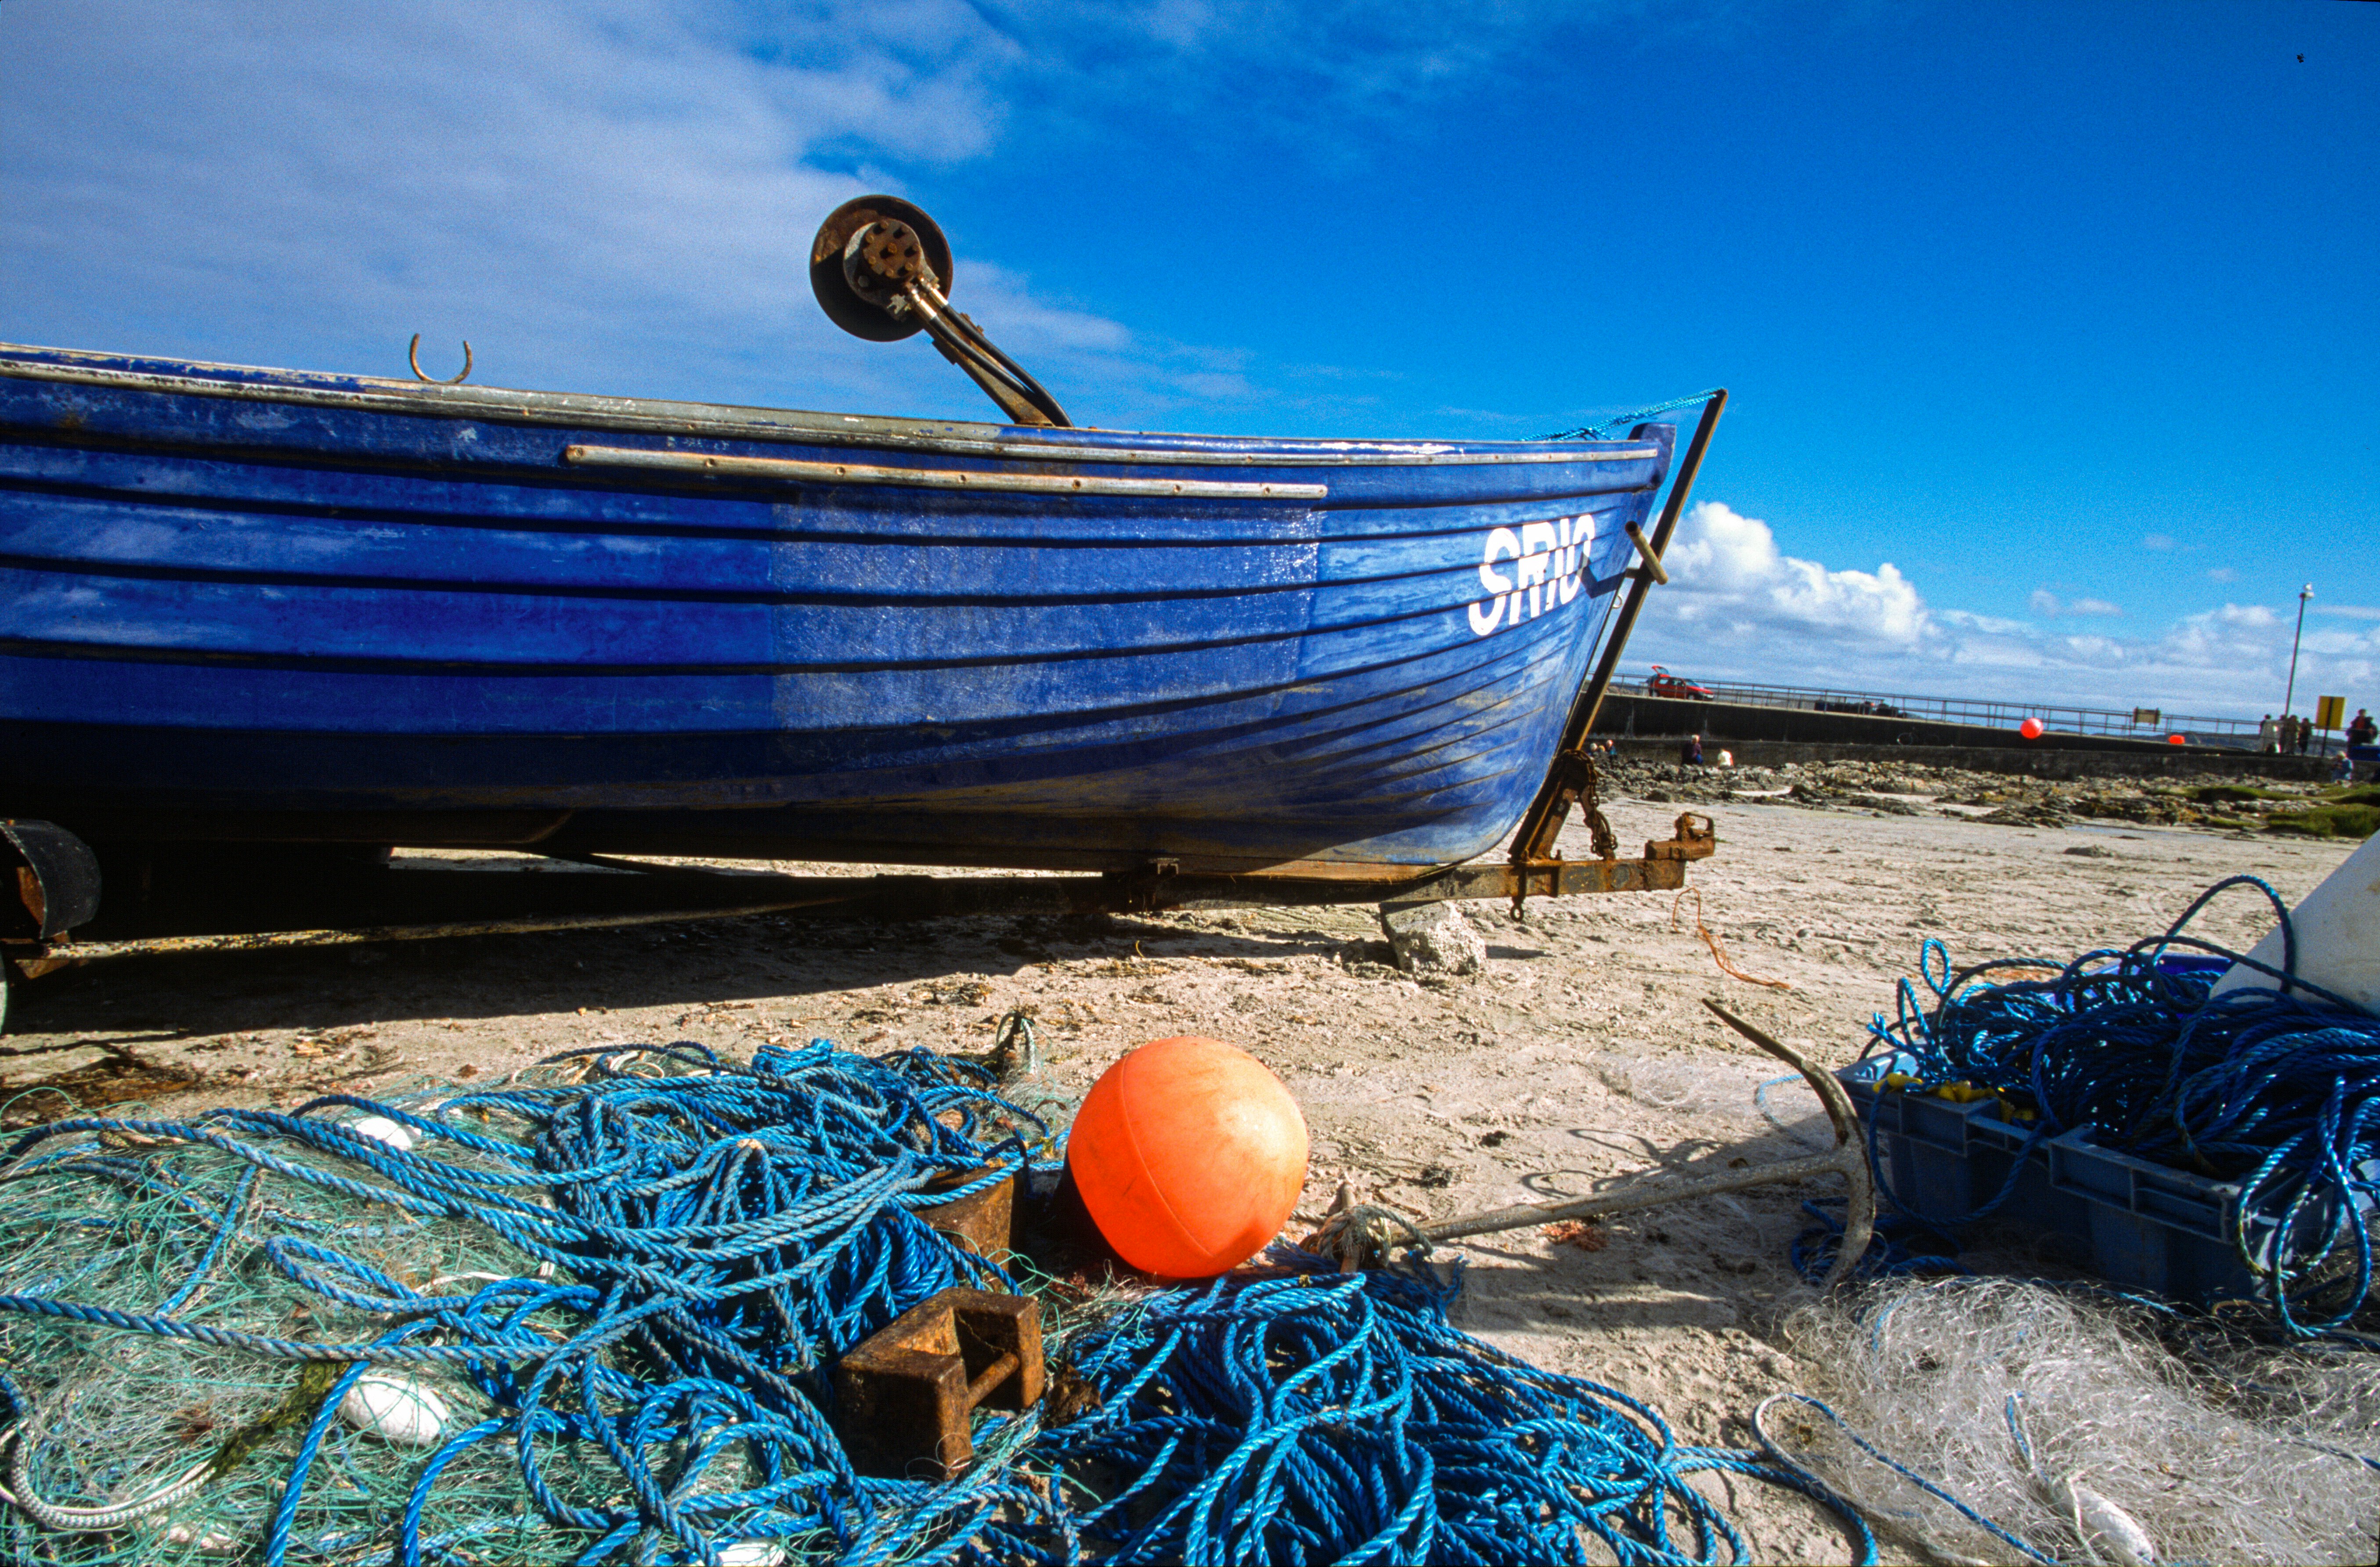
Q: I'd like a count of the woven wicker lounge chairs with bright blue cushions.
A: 0